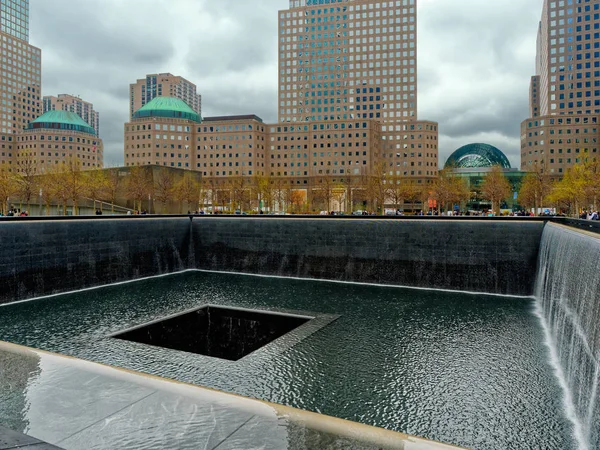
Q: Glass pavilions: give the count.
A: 1